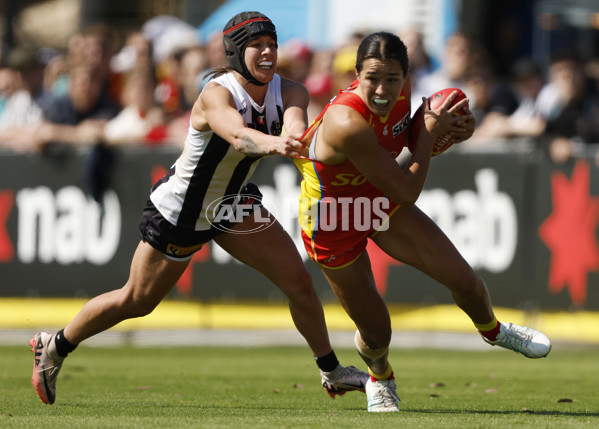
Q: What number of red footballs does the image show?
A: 1